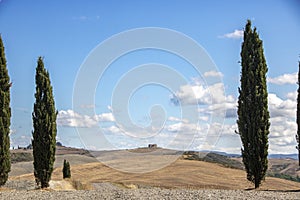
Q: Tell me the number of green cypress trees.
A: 5